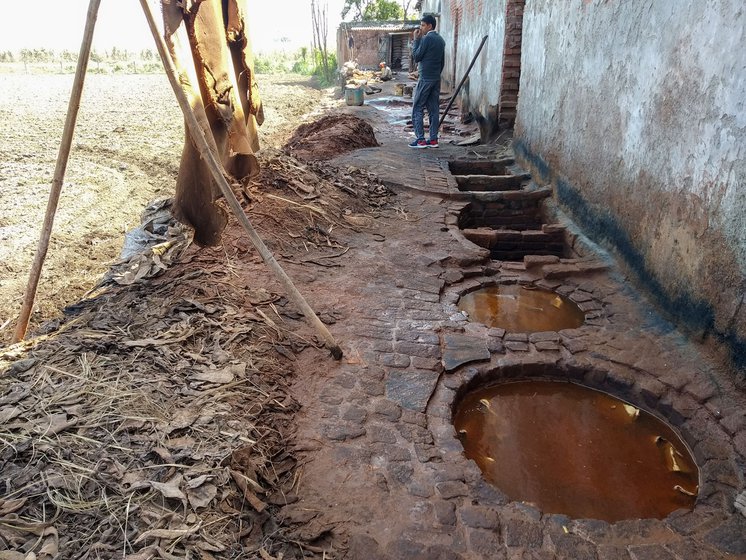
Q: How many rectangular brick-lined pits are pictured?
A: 4